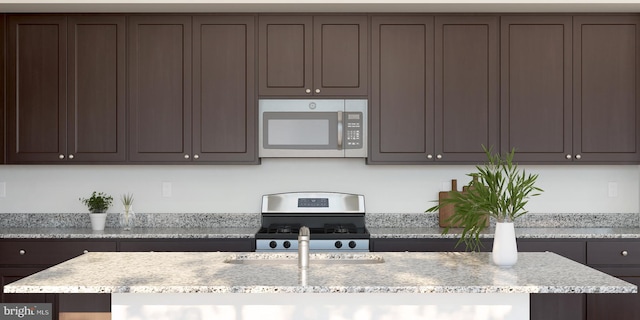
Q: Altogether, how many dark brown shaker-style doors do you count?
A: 10